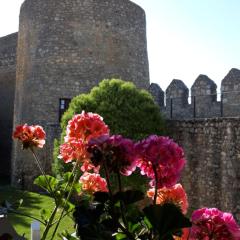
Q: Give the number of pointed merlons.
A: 4